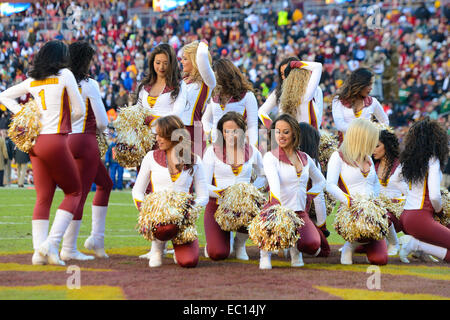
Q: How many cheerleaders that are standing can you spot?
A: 8